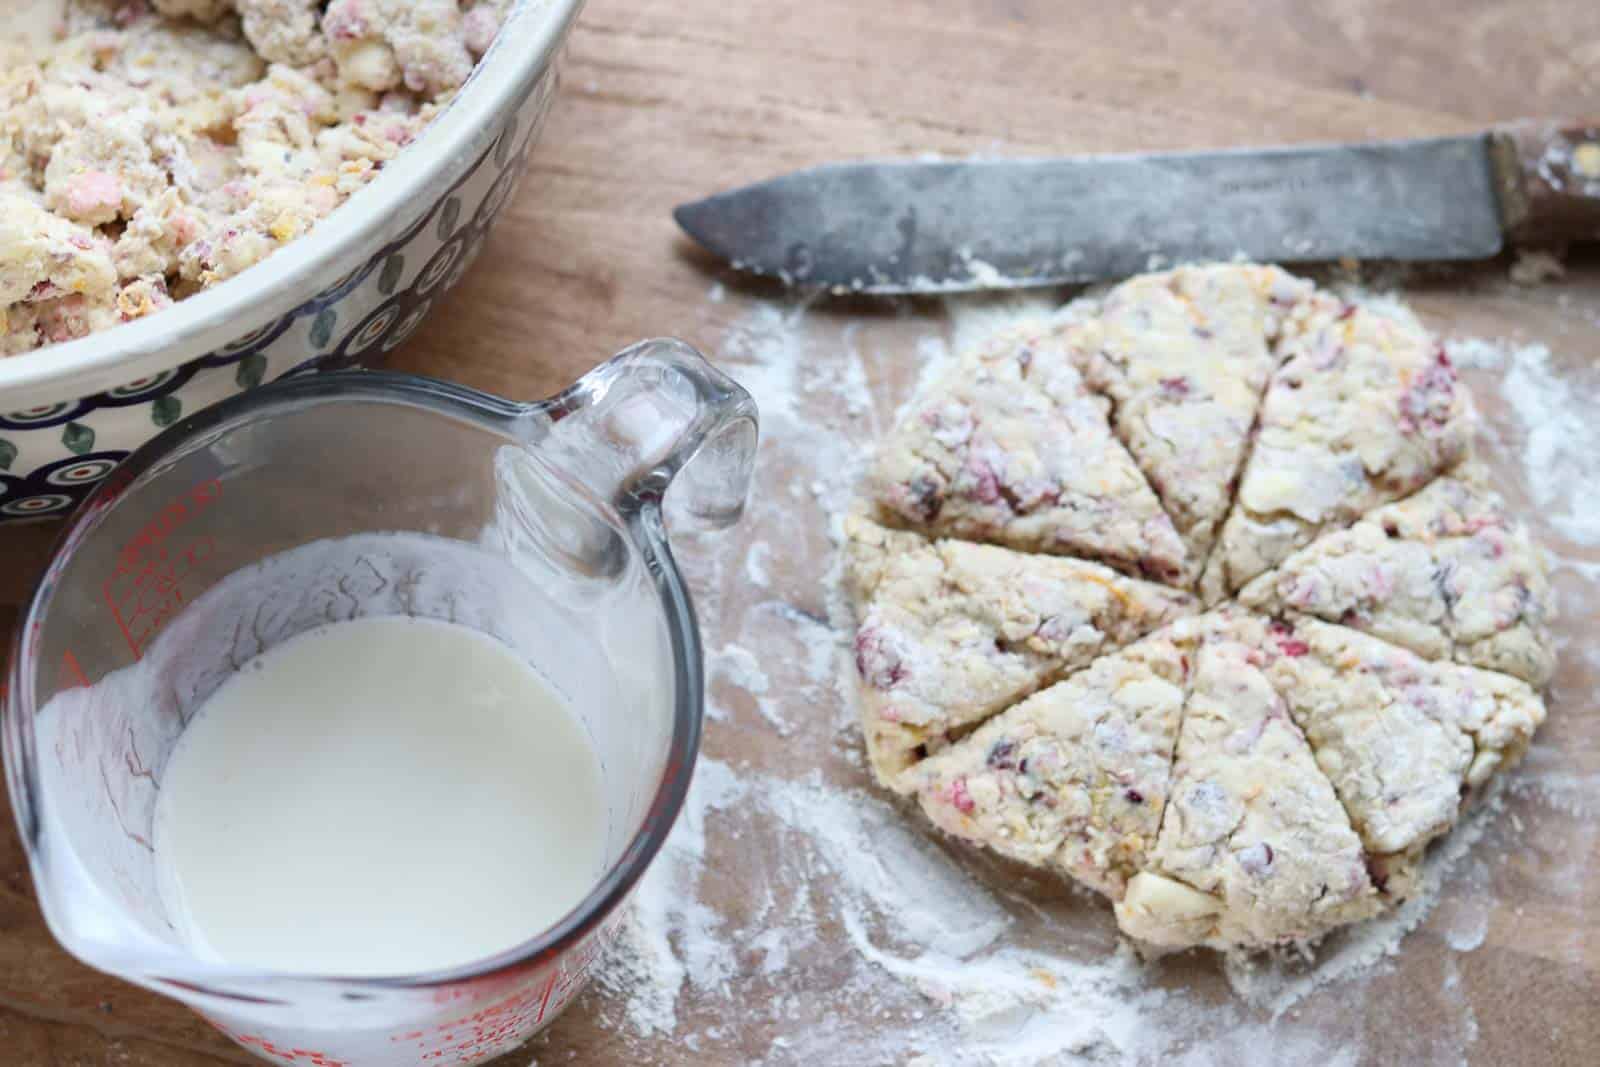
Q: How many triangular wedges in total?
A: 8